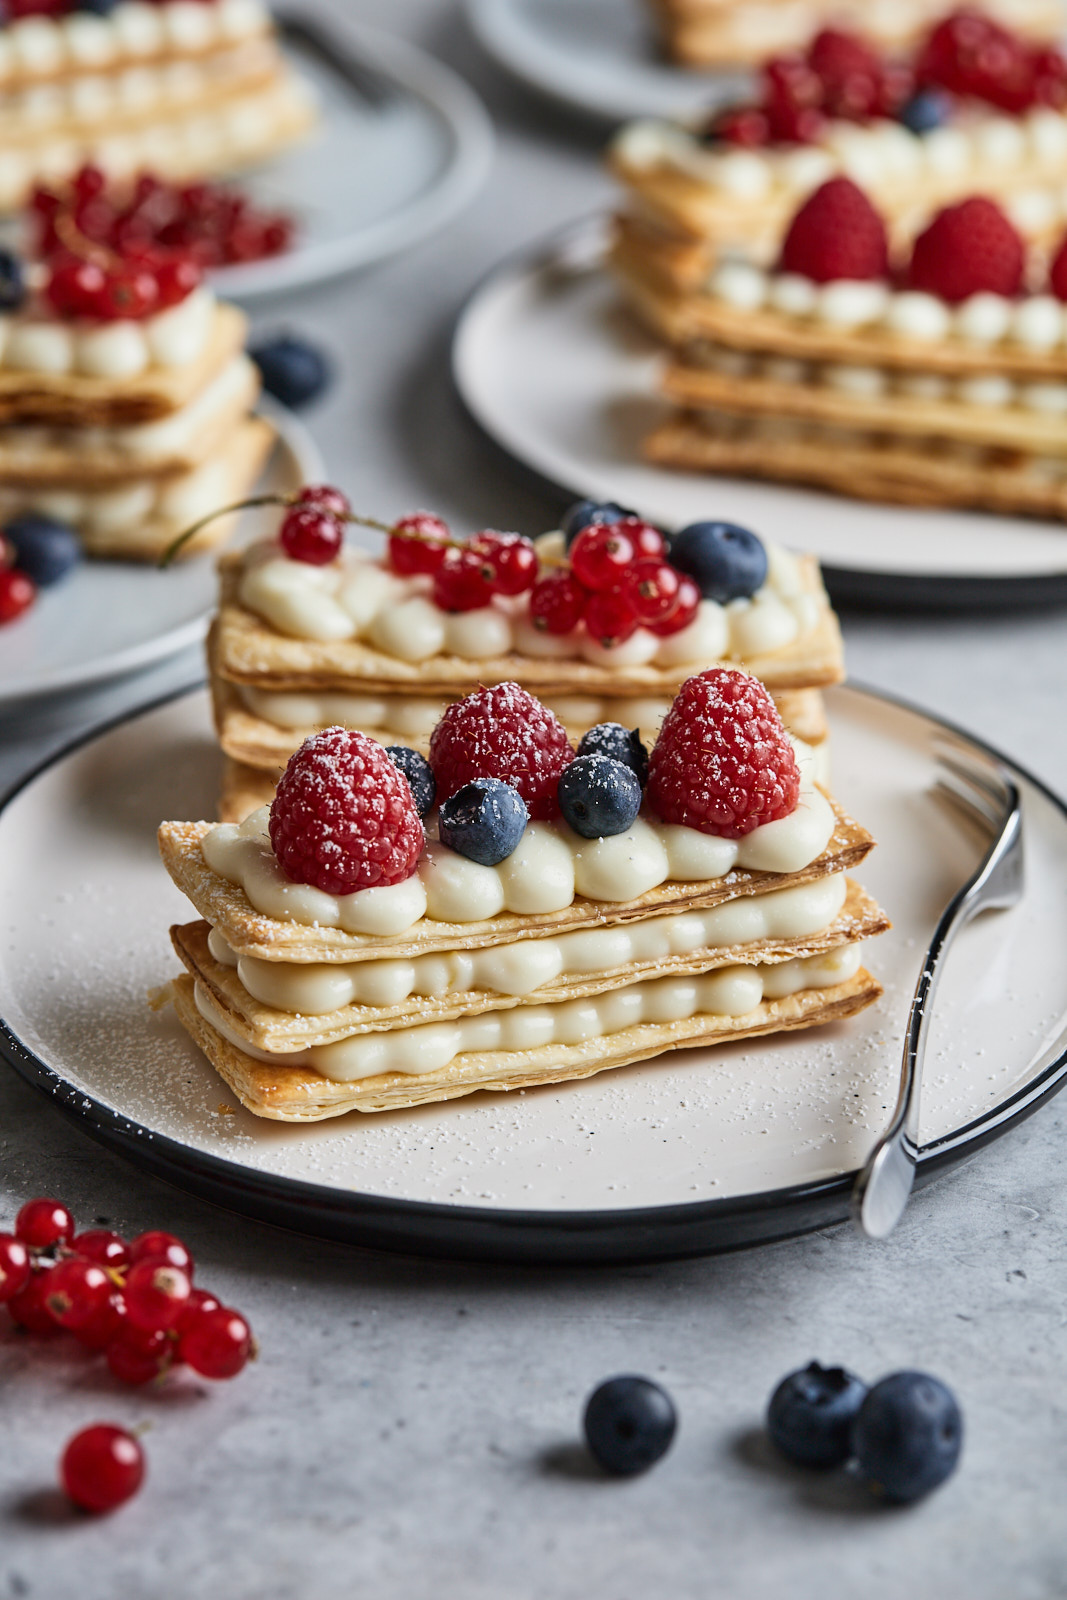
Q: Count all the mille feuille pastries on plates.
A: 7